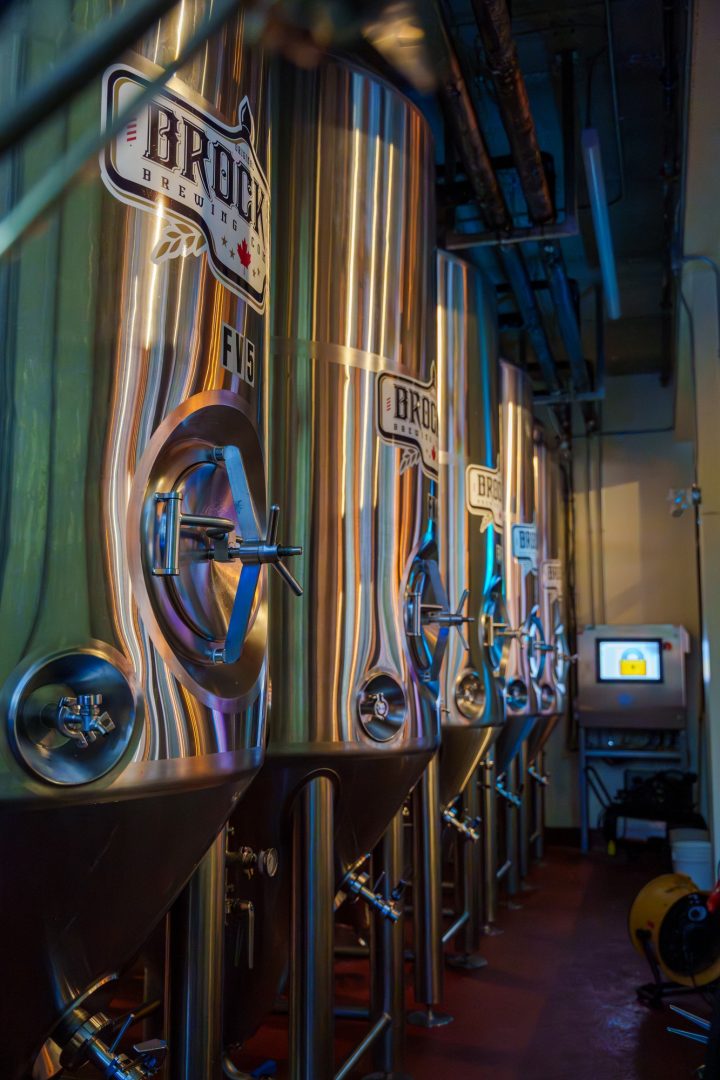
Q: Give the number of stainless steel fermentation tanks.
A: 5